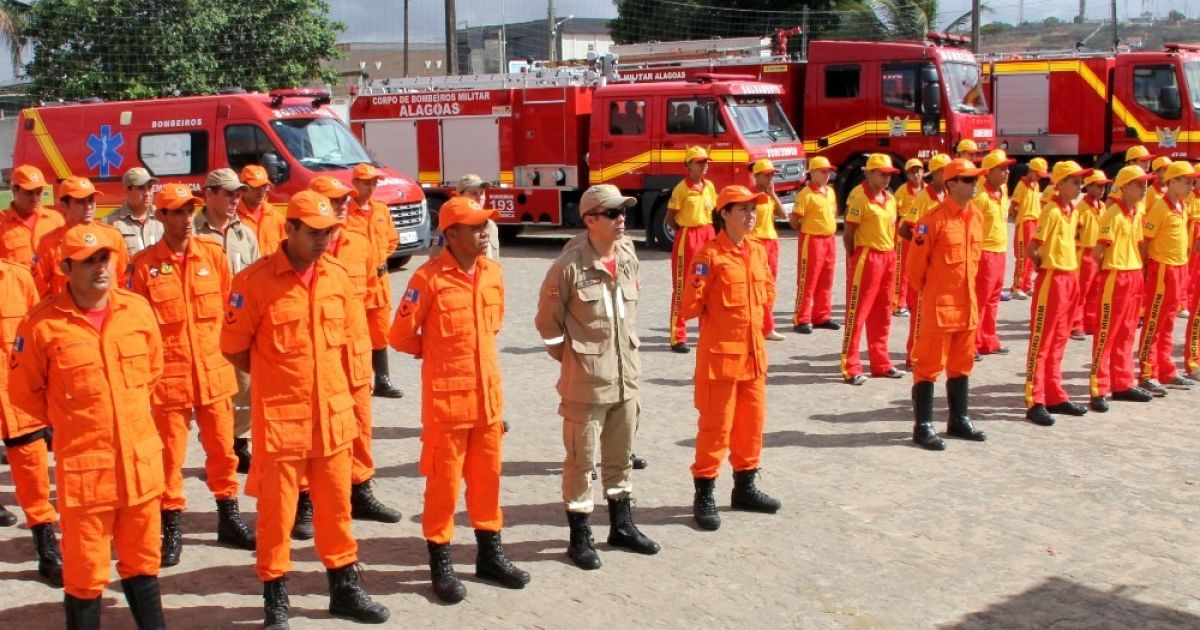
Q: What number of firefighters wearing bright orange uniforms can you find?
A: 12